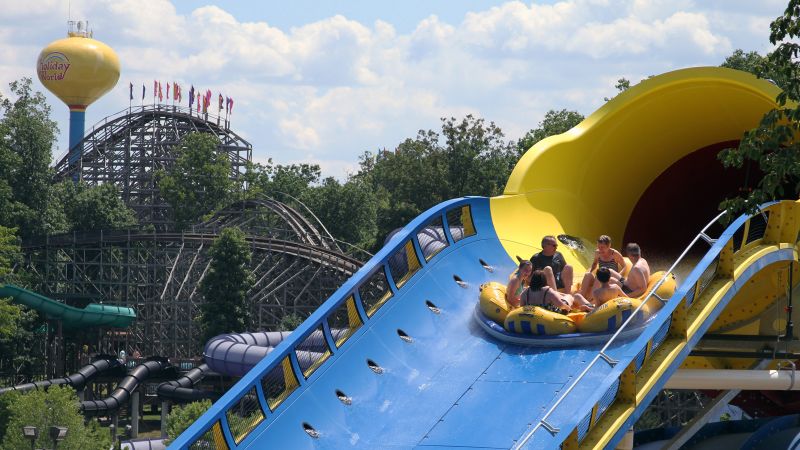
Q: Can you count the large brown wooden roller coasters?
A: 1